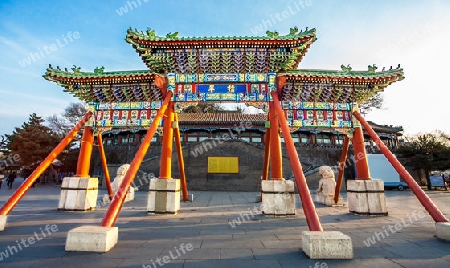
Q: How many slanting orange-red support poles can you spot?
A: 8